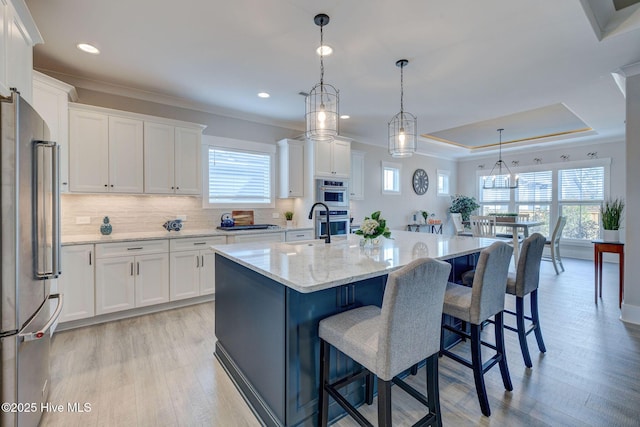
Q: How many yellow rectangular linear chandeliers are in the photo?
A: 0